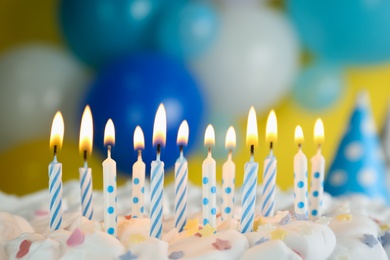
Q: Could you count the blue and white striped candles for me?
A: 6